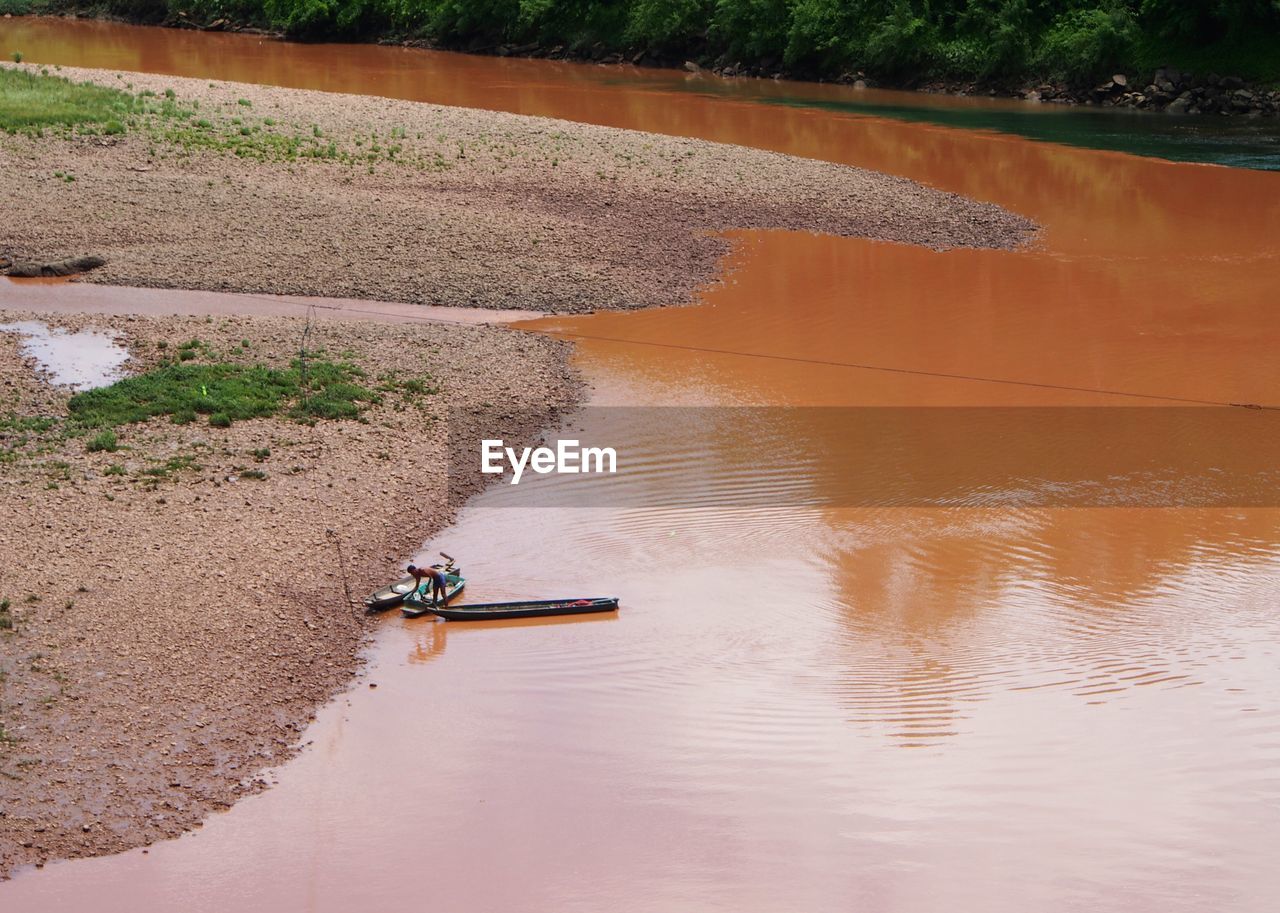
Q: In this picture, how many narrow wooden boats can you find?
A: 3